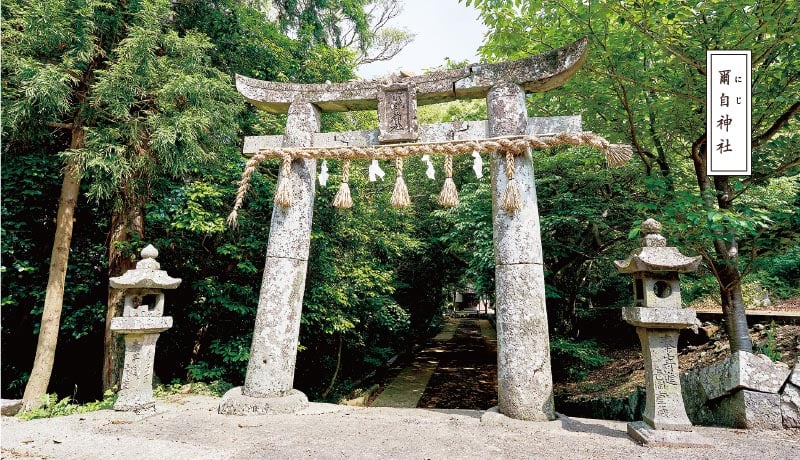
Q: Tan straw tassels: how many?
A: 5